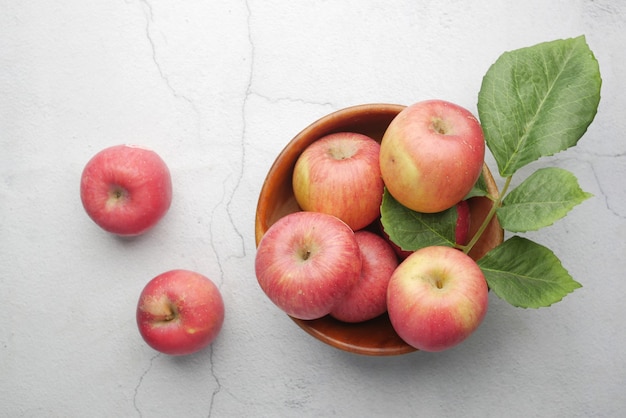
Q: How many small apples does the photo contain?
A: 2